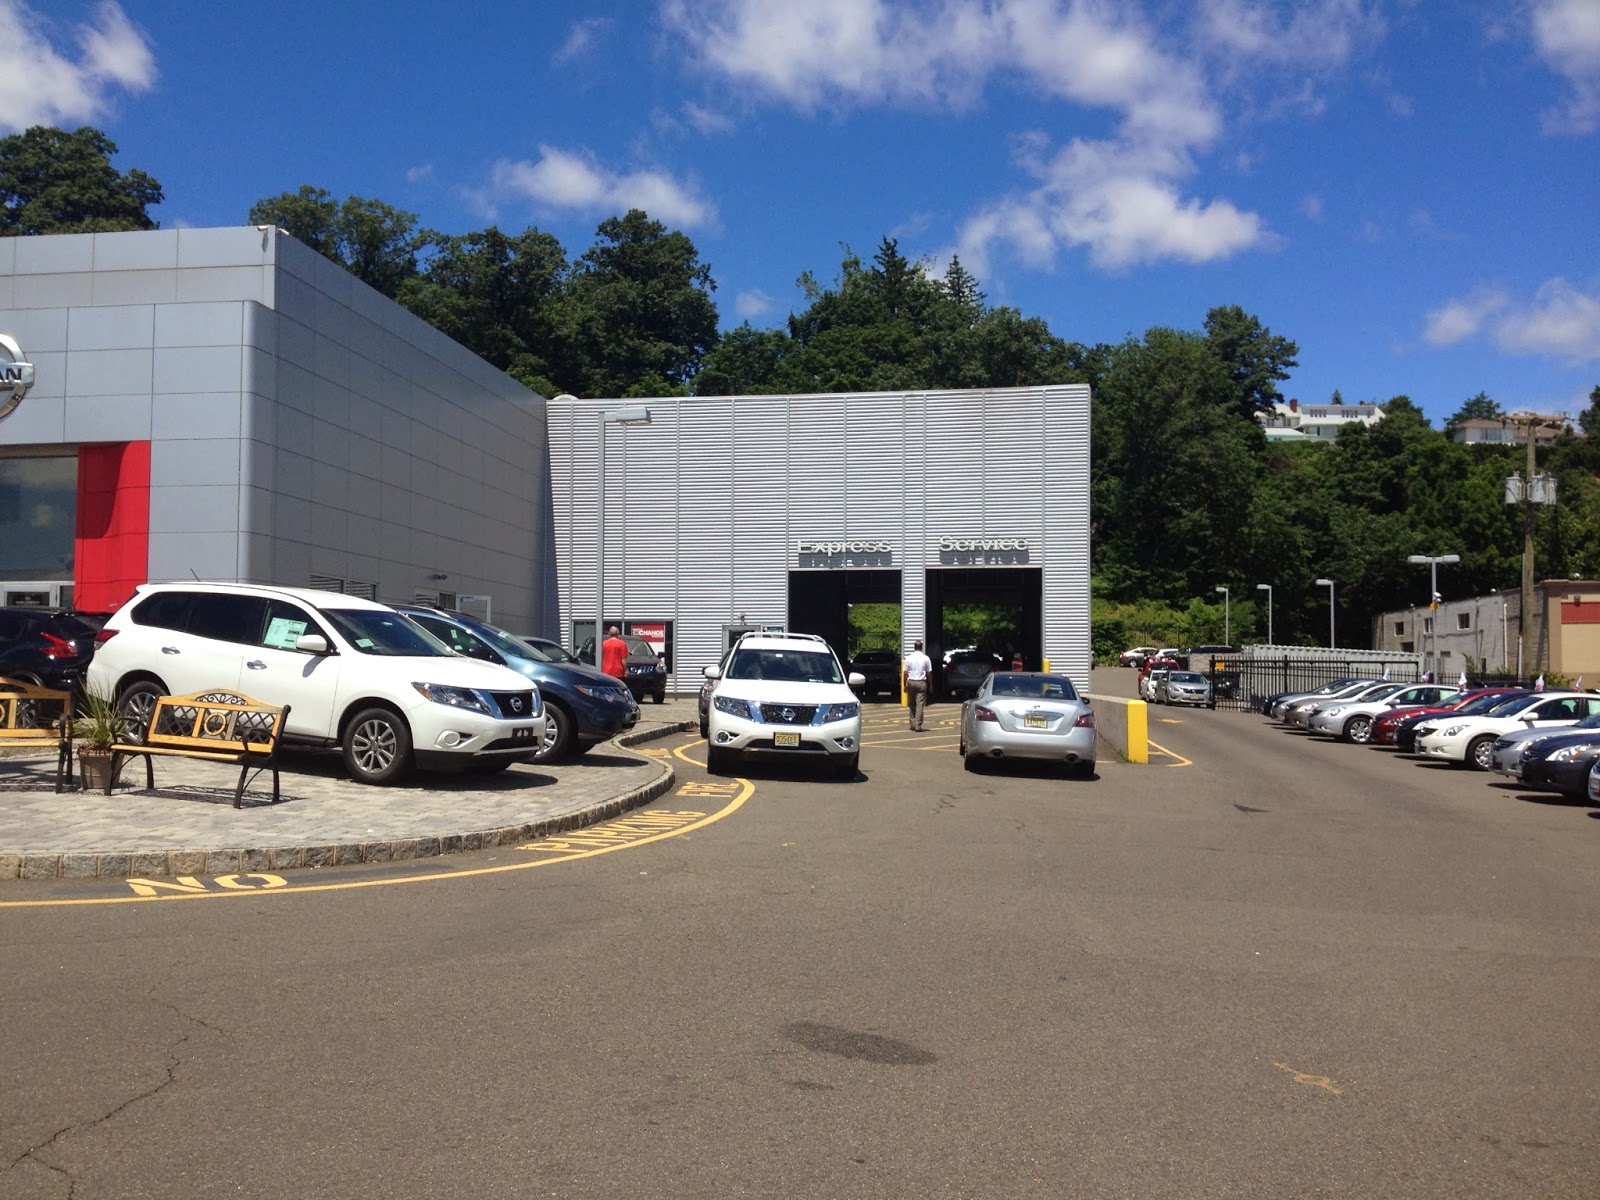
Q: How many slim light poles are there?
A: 5